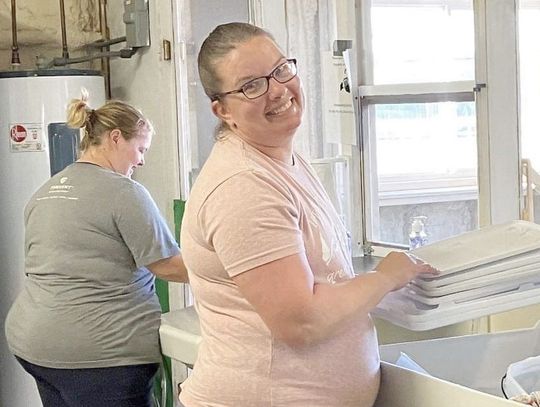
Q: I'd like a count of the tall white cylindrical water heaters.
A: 1